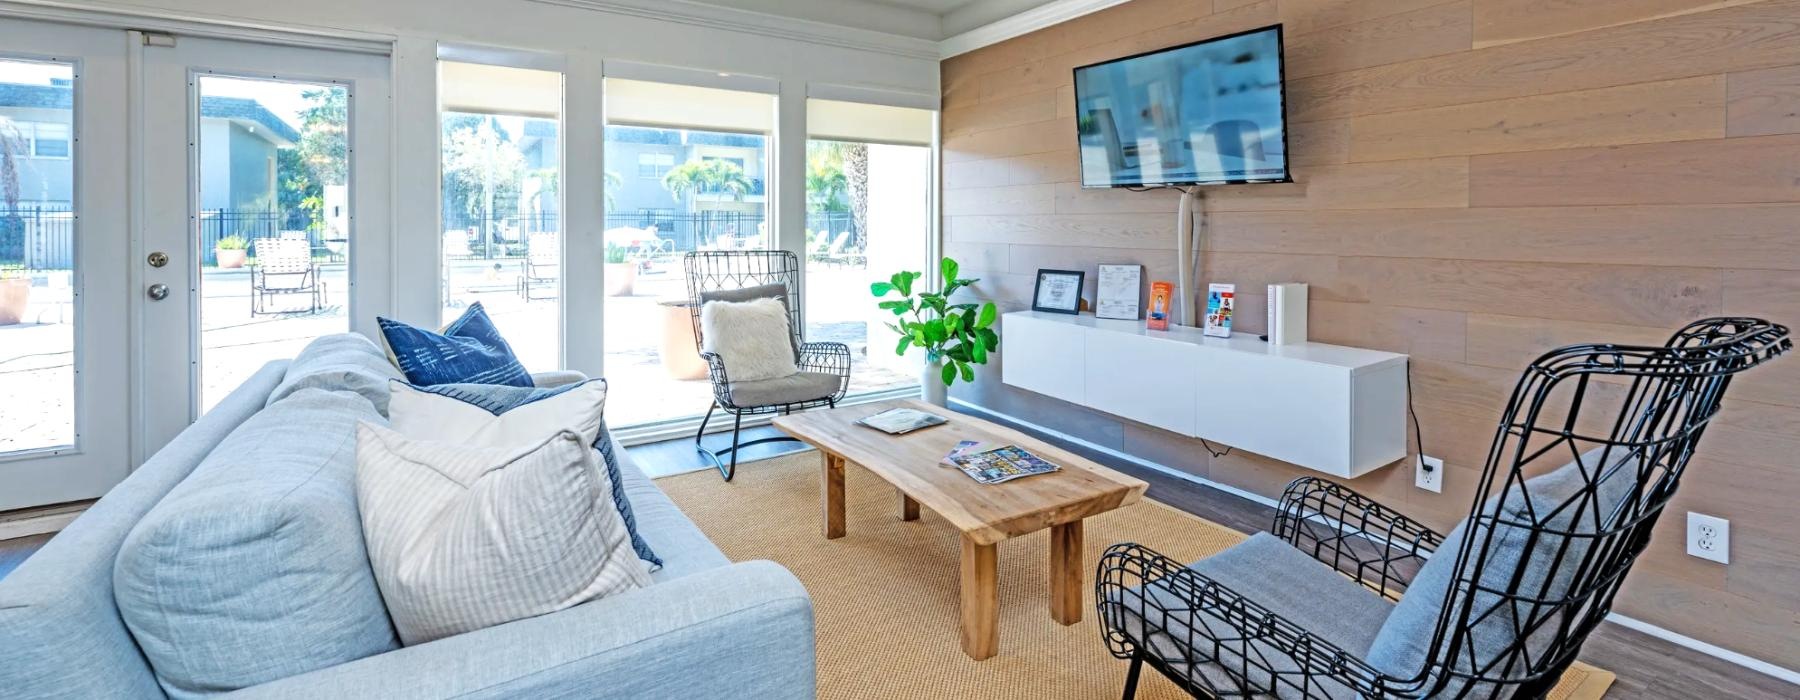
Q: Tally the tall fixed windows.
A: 3